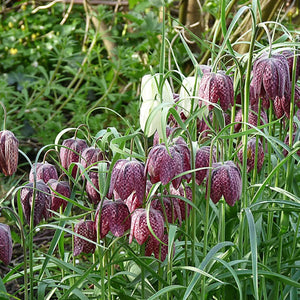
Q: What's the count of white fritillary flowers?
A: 3